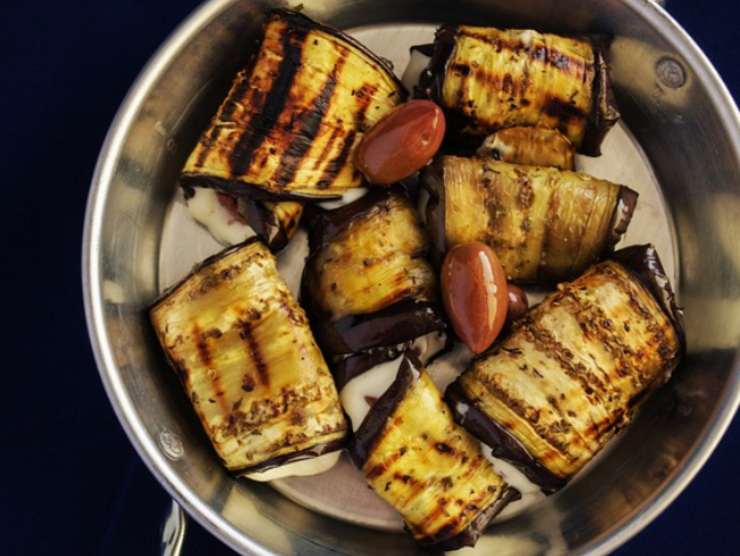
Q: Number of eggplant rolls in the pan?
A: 7